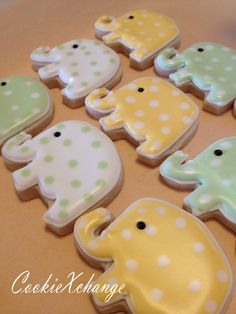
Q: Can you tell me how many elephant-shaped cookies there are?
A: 8